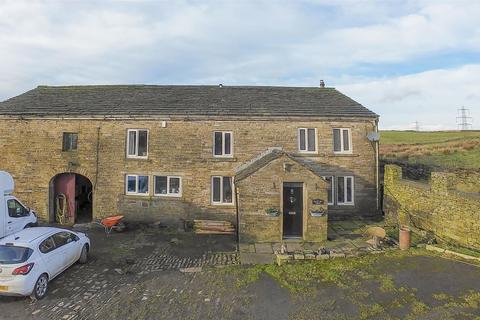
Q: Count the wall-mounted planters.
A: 2